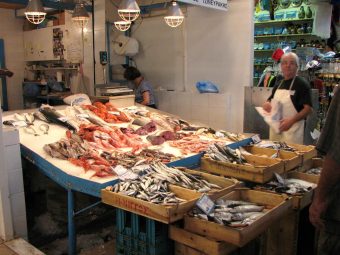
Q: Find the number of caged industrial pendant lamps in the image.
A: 5